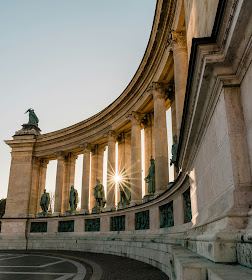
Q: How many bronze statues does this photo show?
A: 7